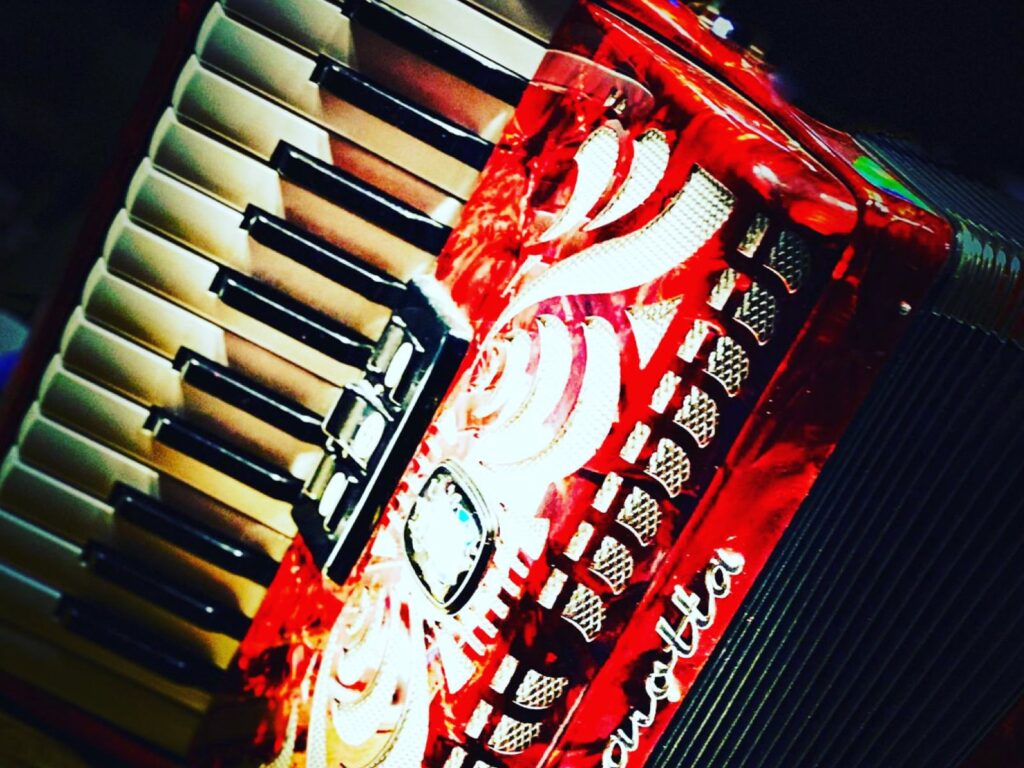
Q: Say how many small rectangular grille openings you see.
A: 11